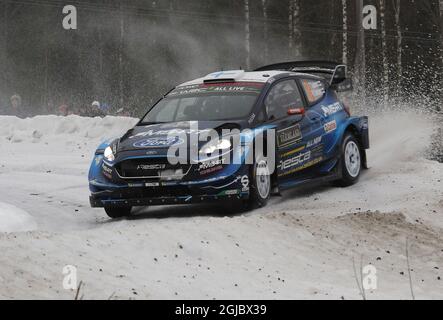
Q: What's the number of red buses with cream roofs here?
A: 0